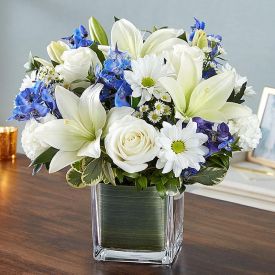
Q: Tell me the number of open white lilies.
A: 3